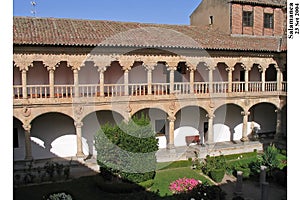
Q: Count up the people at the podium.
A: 0